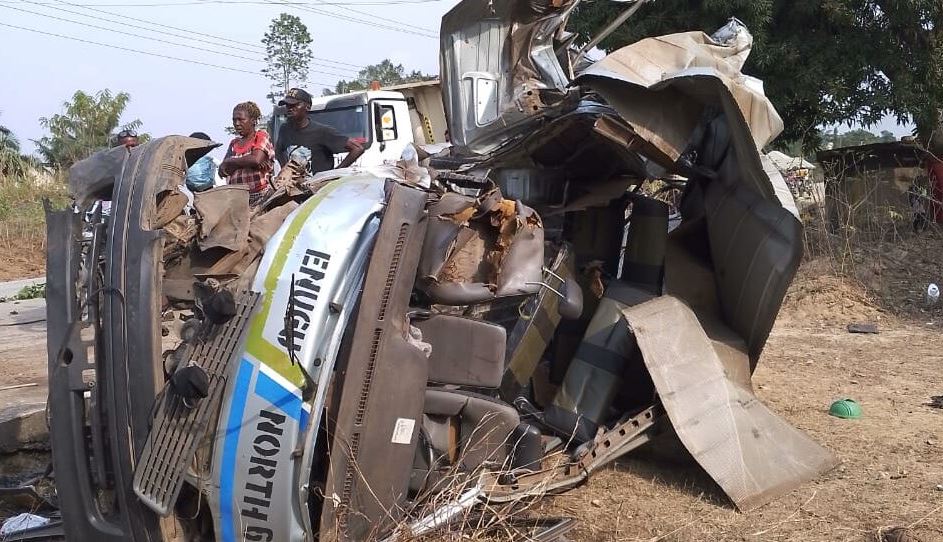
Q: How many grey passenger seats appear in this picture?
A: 3